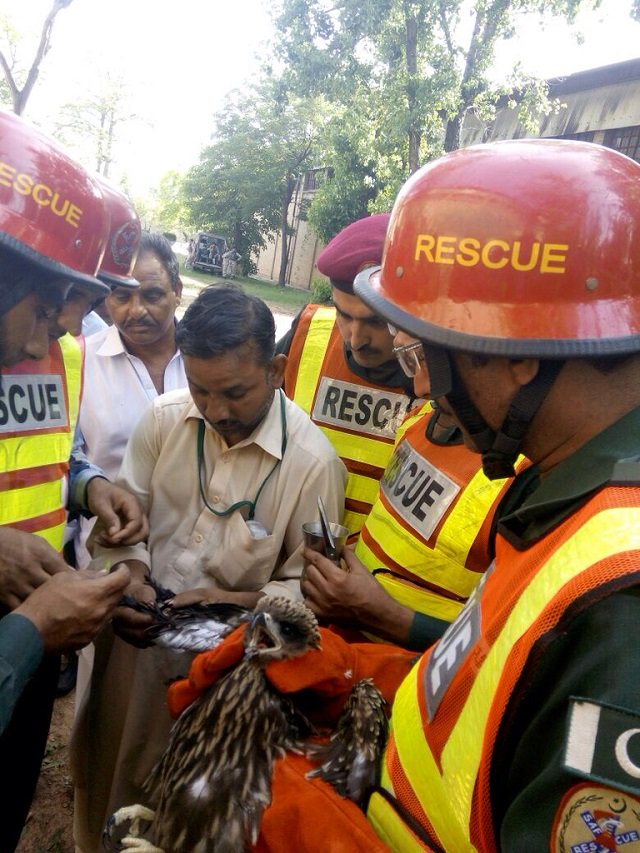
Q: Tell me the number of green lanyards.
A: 1